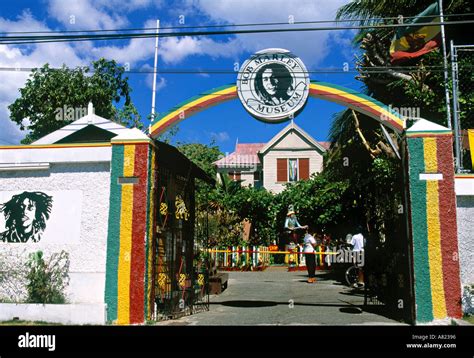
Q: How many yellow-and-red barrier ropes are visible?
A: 1